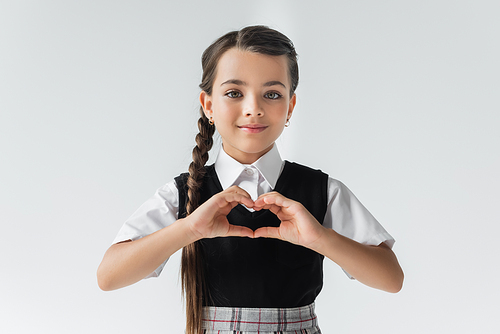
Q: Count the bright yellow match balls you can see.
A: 0